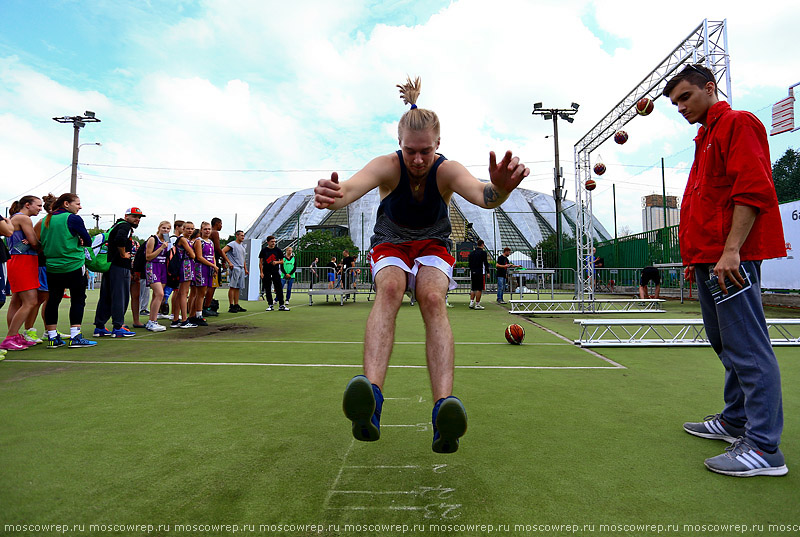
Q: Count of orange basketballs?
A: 5